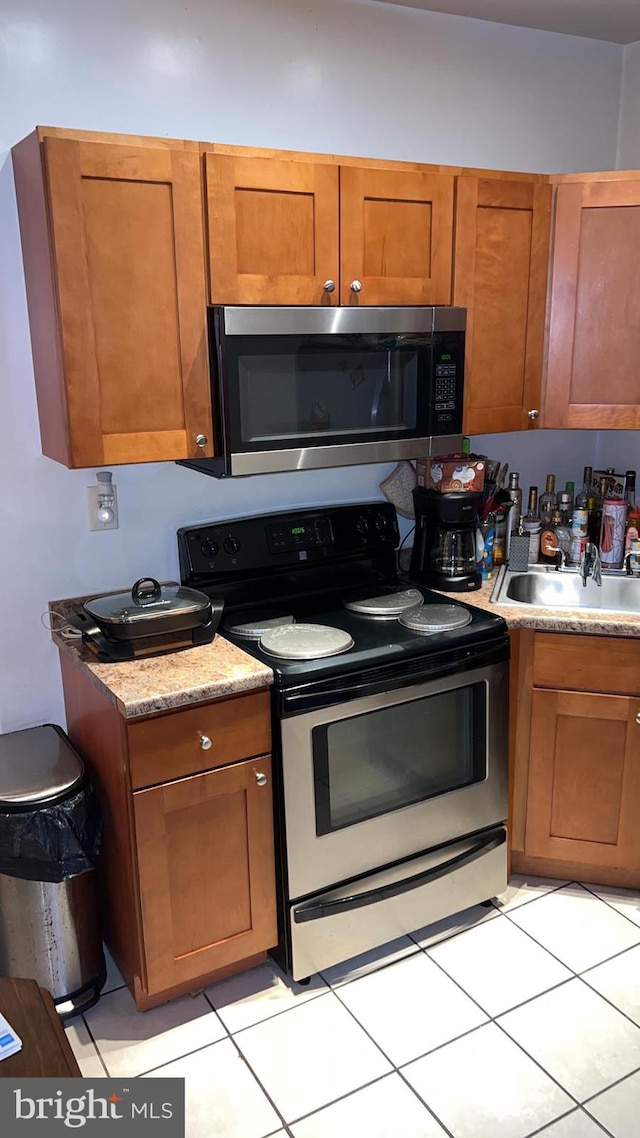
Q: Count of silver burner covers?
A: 4